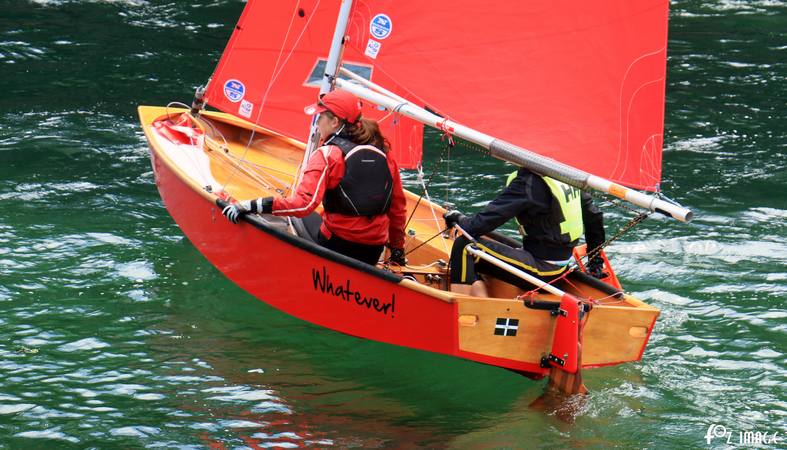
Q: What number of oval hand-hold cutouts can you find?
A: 2